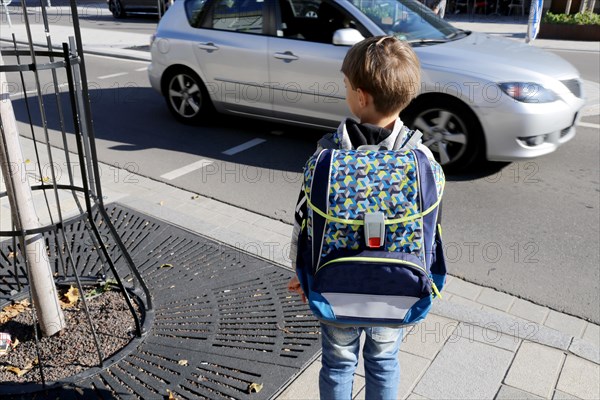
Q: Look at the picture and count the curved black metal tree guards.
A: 1